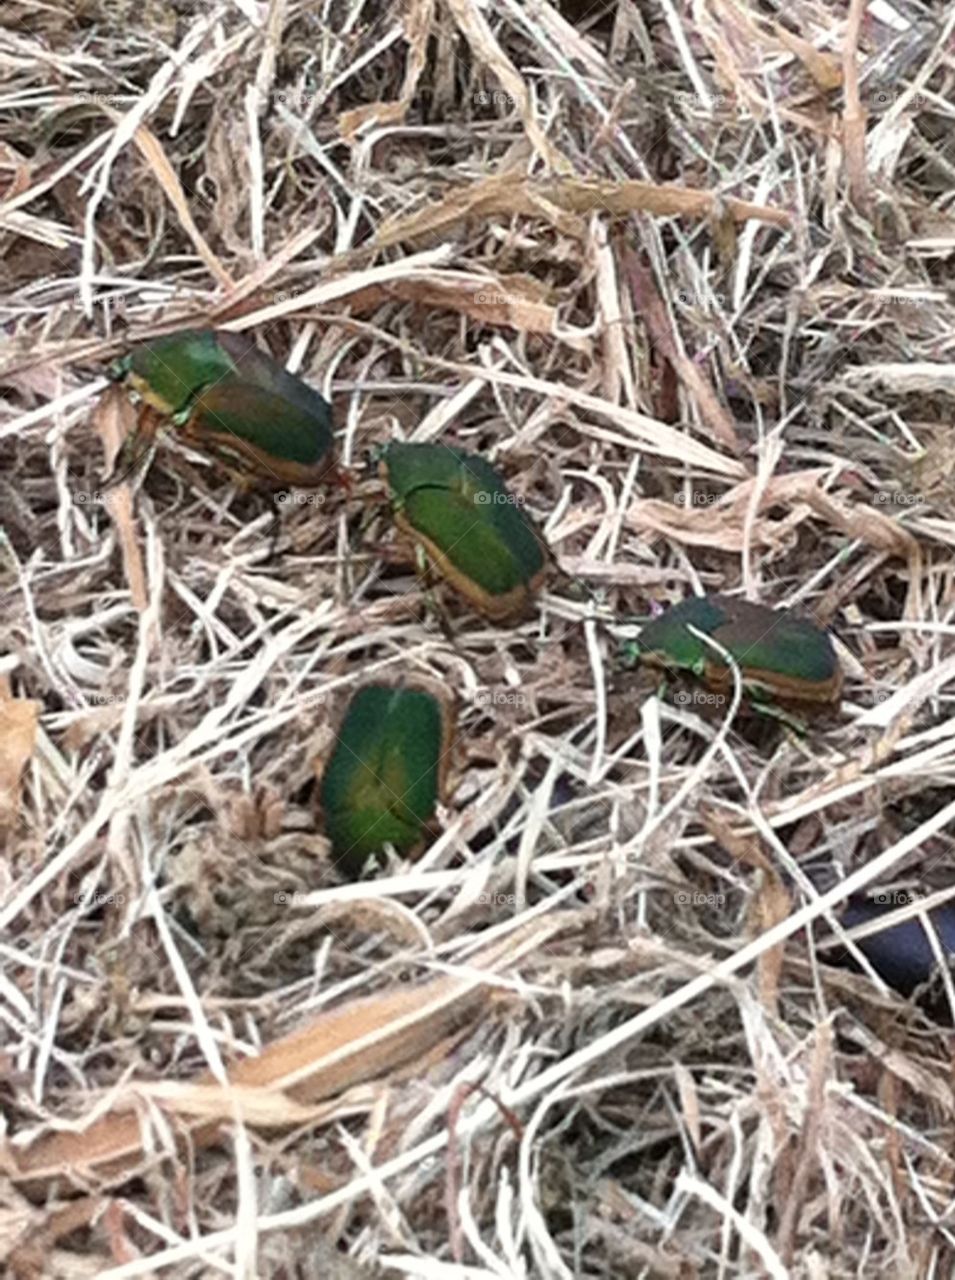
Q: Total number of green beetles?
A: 4